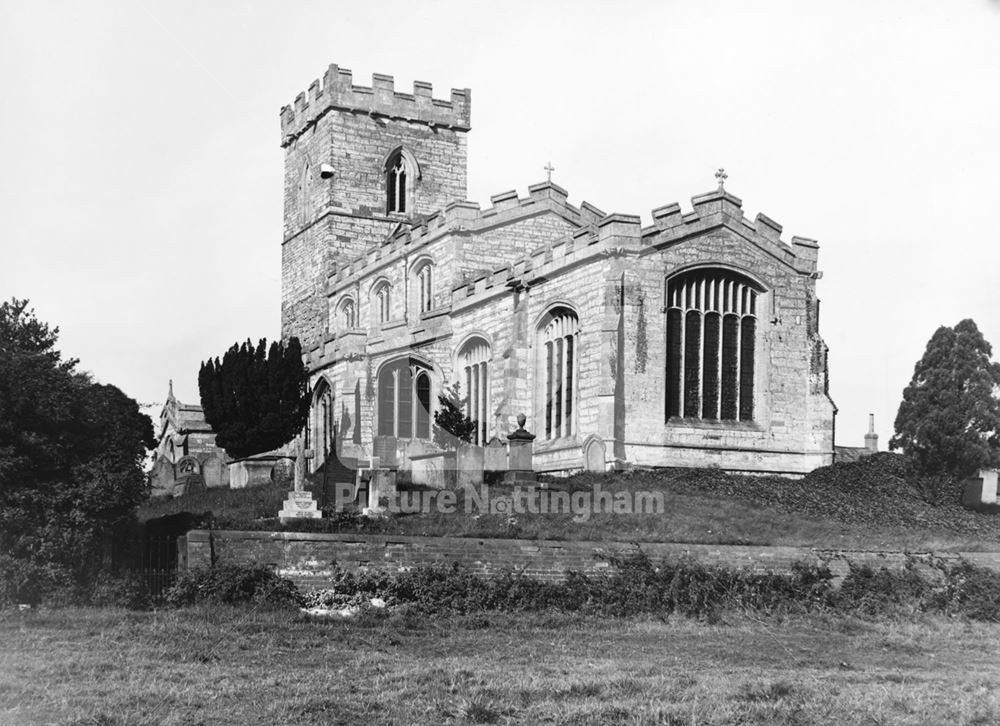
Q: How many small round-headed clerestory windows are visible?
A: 3